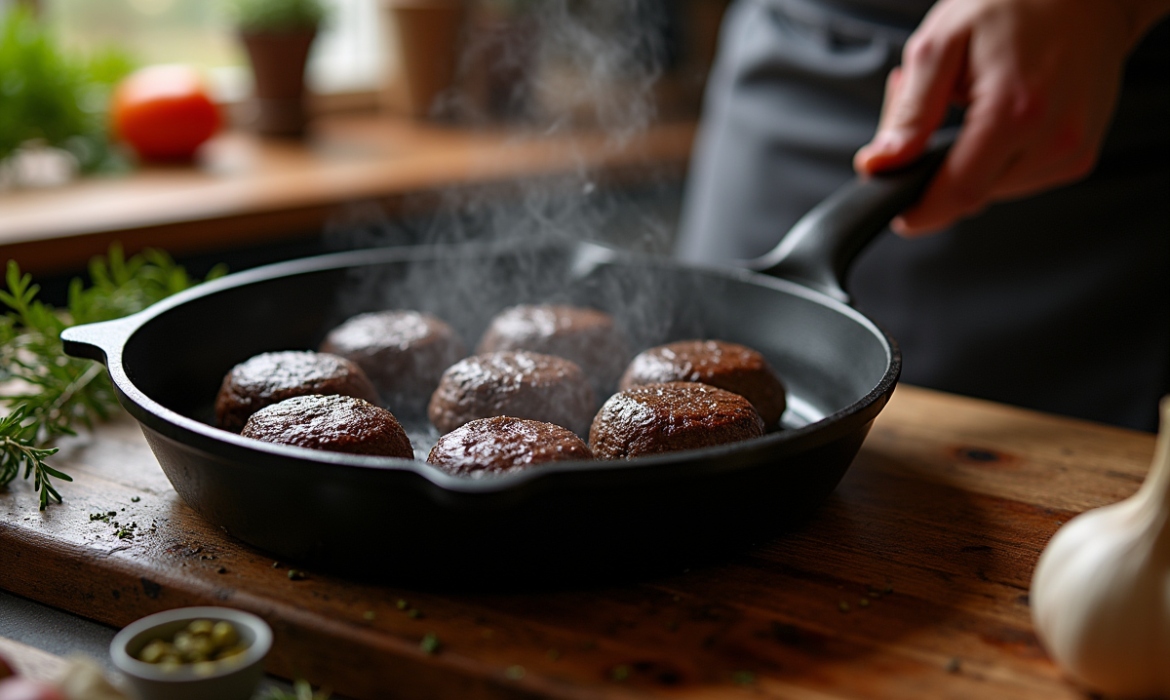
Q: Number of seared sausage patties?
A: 8